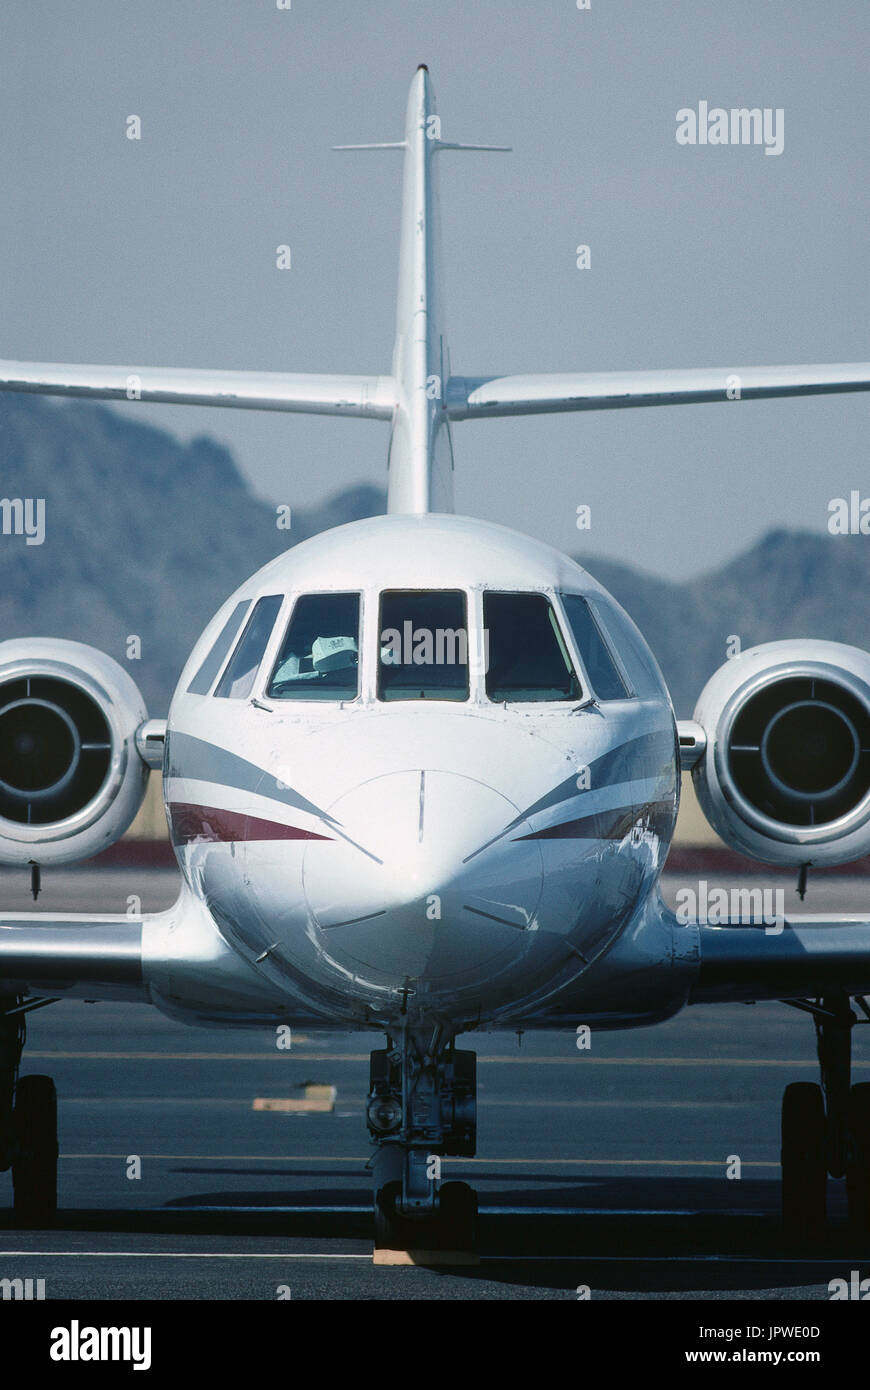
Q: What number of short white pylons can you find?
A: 2